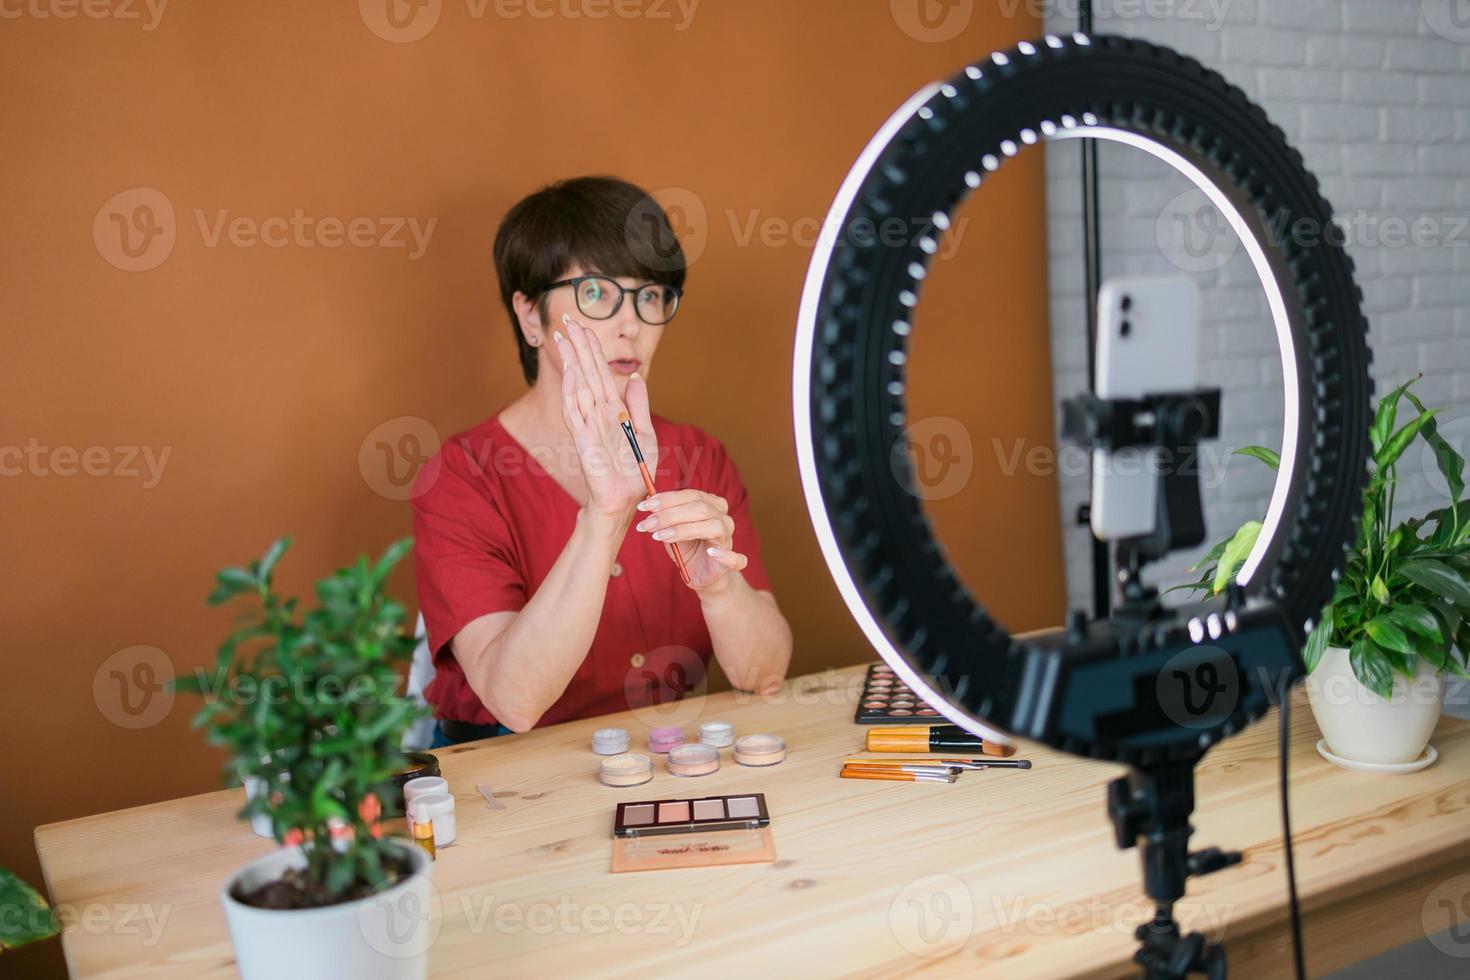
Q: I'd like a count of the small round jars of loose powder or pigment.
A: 6